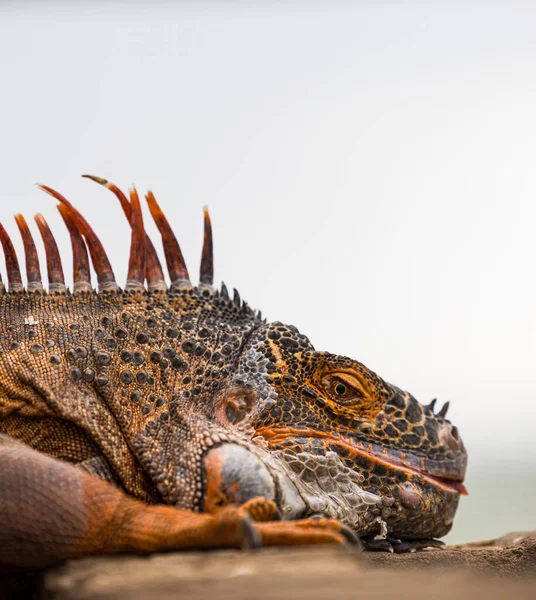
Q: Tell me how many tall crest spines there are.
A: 9